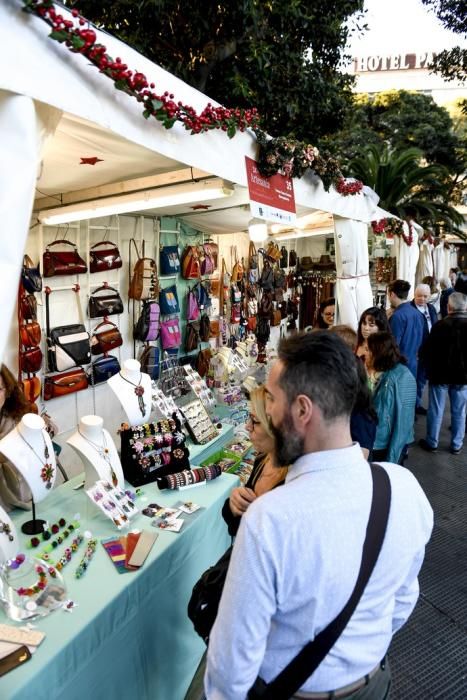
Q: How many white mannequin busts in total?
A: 4